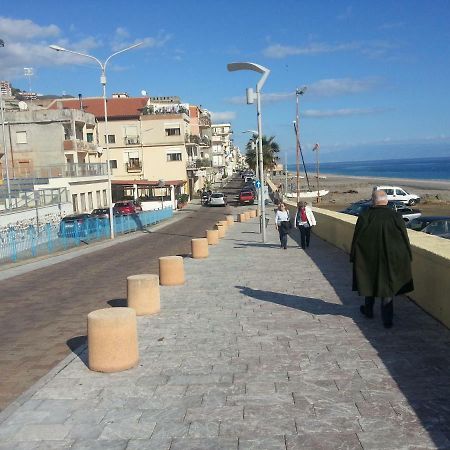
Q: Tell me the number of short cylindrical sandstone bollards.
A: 11